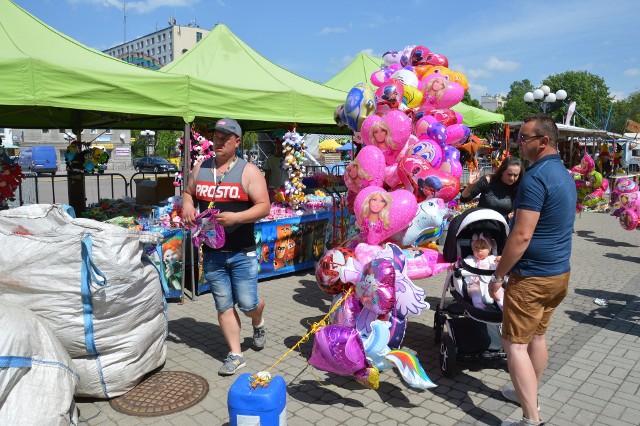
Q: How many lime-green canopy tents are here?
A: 3